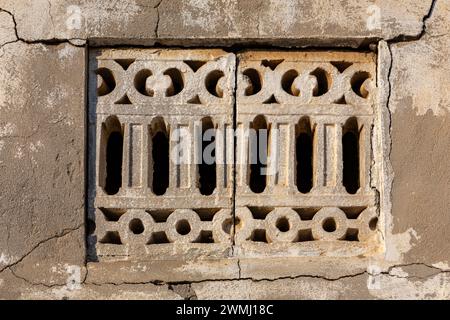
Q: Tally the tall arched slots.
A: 6